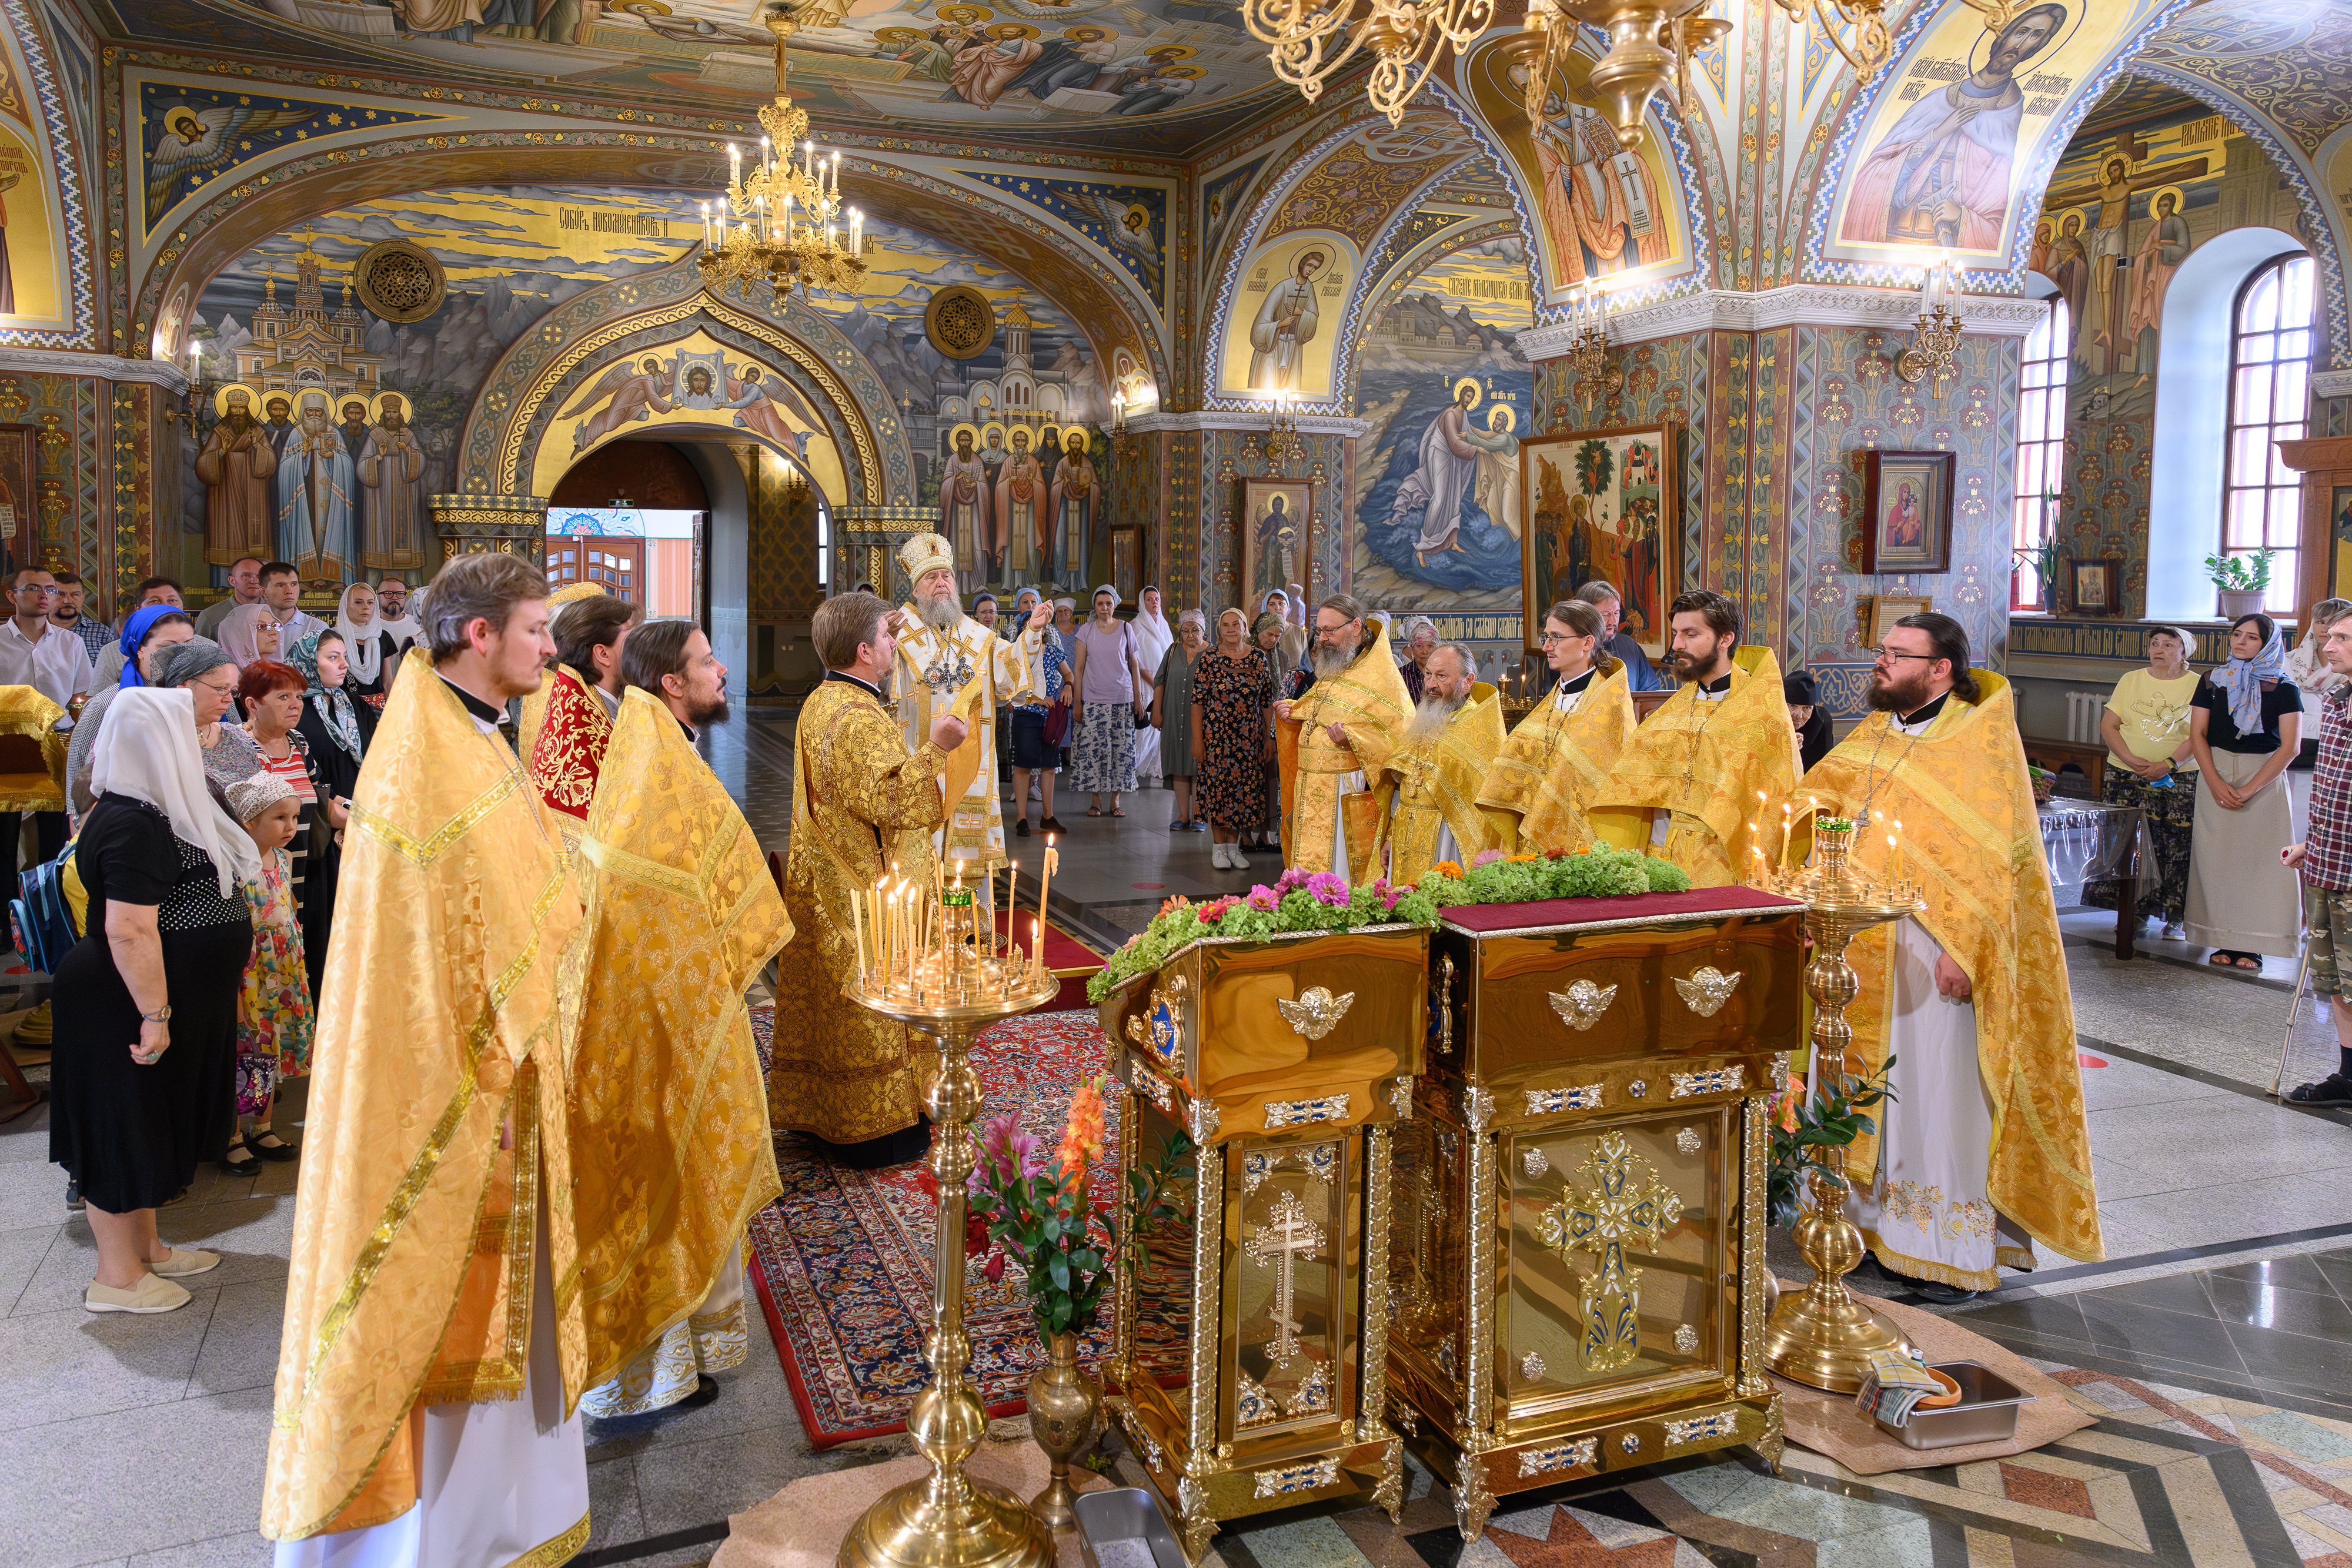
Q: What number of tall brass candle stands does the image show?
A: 2